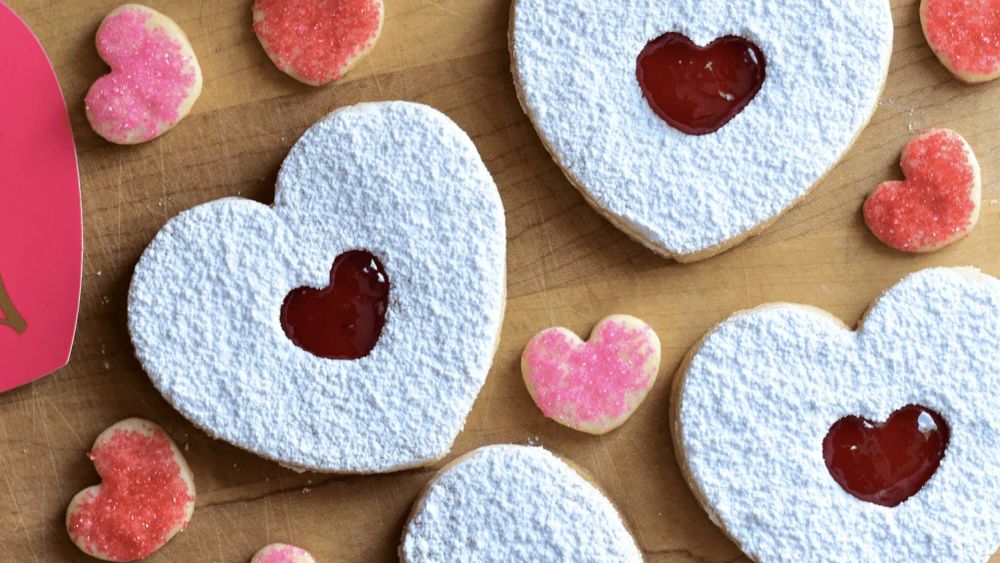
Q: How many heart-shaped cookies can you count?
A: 11